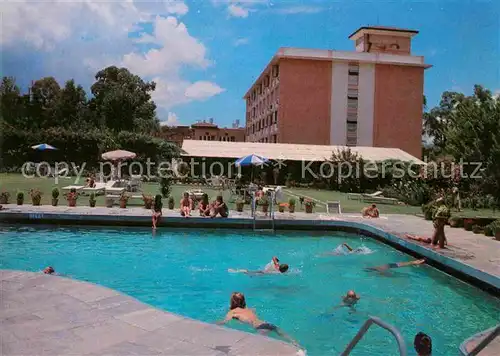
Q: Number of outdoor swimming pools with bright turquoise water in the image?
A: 1